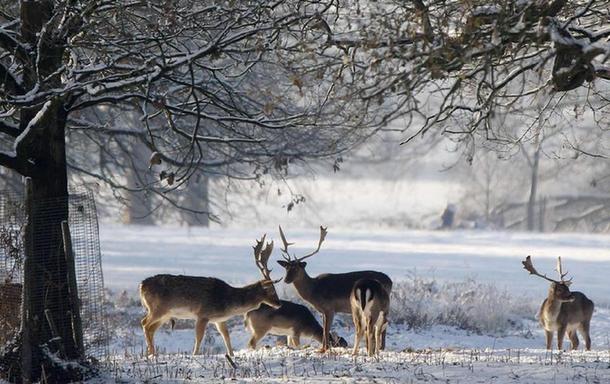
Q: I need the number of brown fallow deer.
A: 5